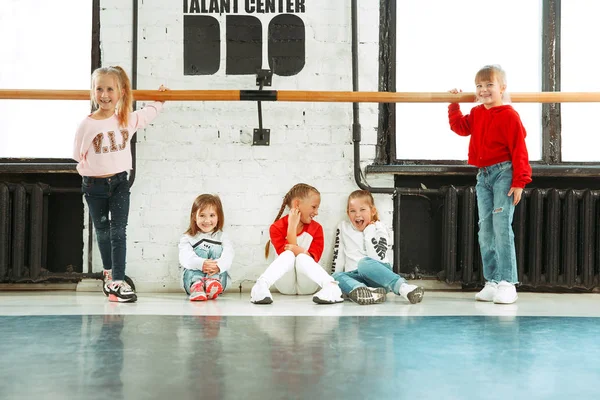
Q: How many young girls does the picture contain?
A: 5